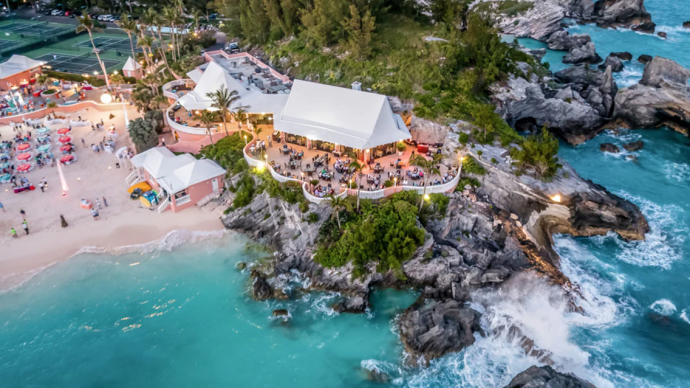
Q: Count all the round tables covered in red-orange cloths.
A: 7